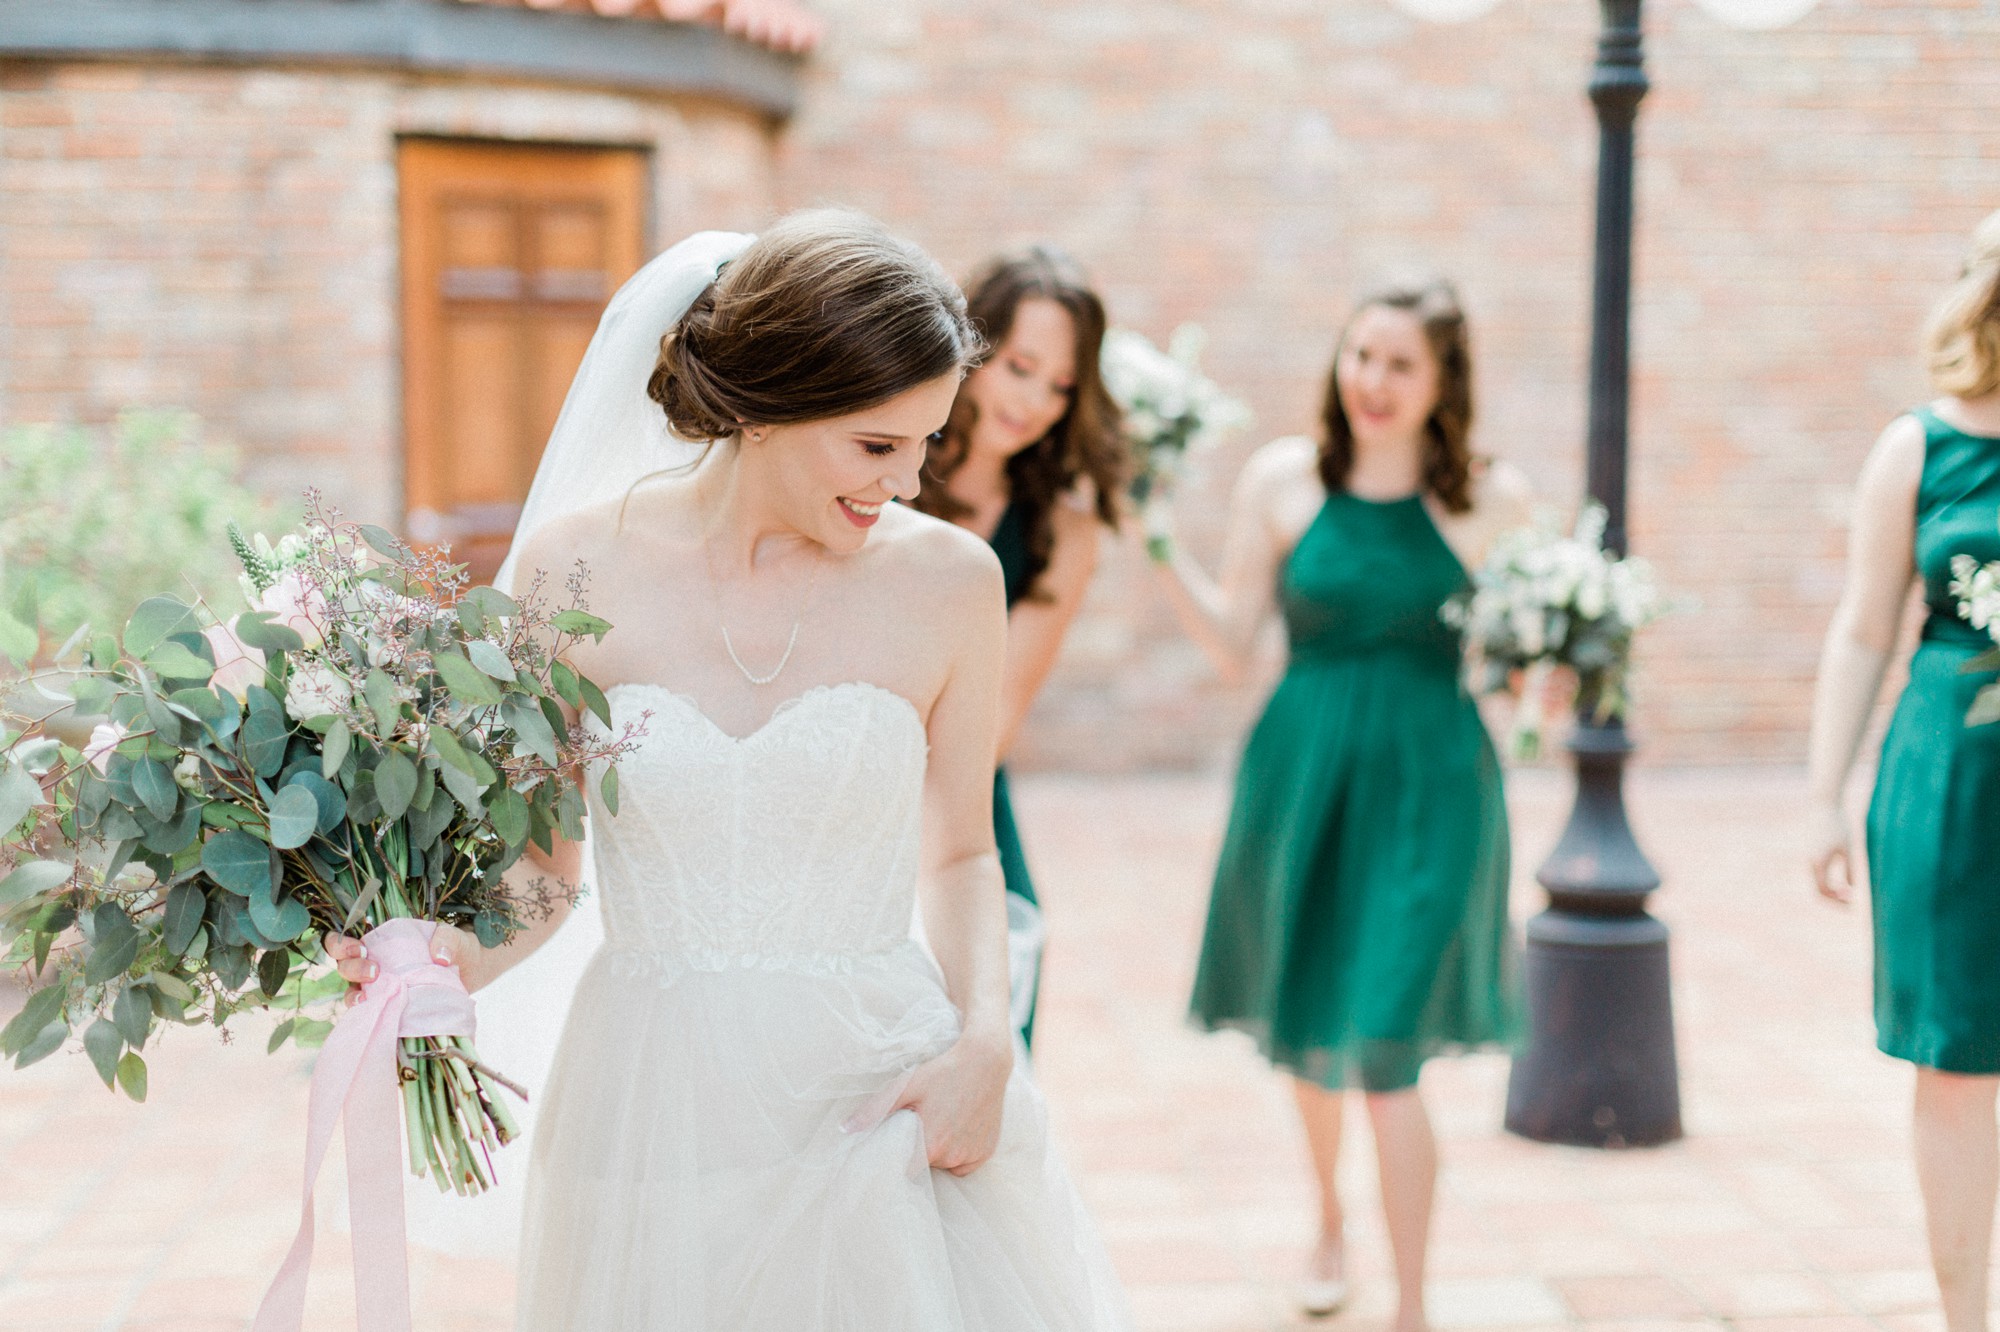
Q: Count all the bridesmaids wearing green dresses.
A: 3